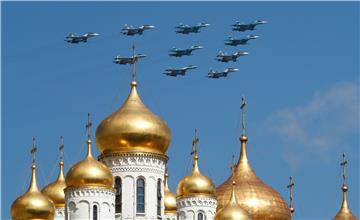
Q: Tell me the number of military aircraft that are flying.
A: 10